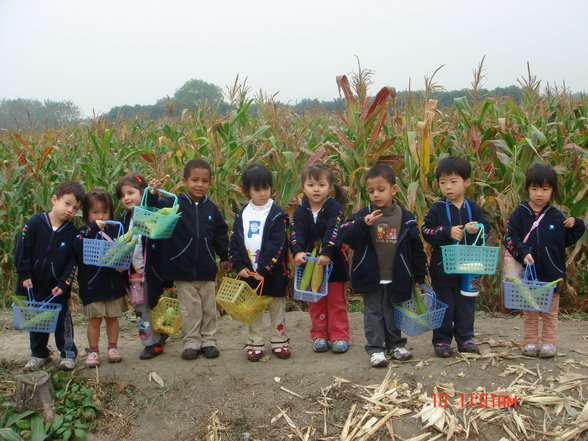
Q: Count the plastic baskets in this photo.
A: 9